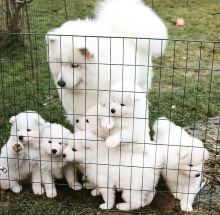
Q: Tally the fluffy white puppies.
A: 6